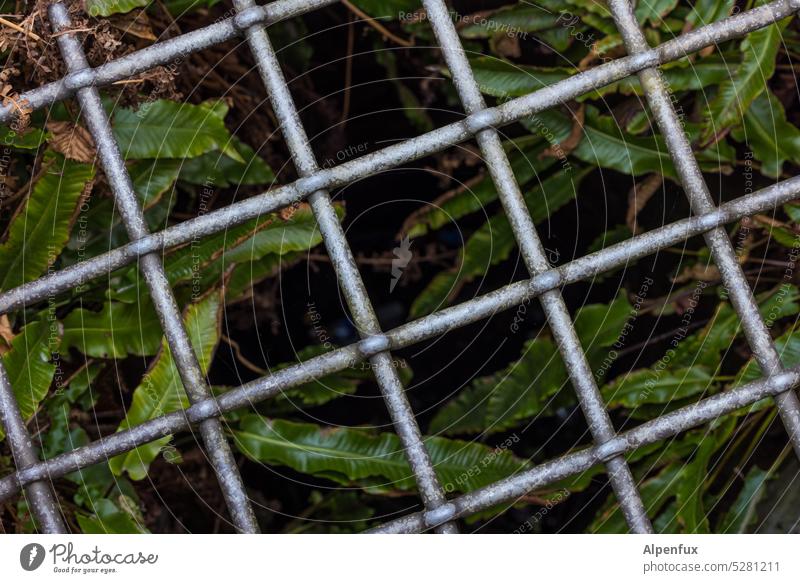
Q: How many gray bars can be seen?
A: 9